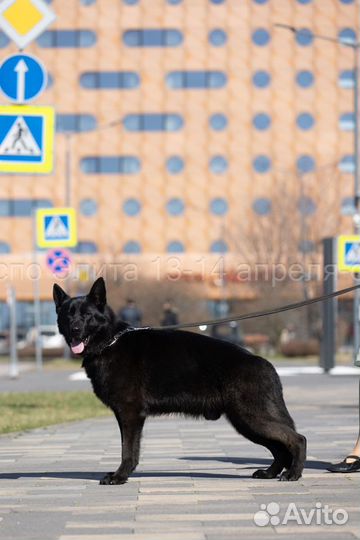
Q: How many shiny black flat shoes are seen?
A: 1